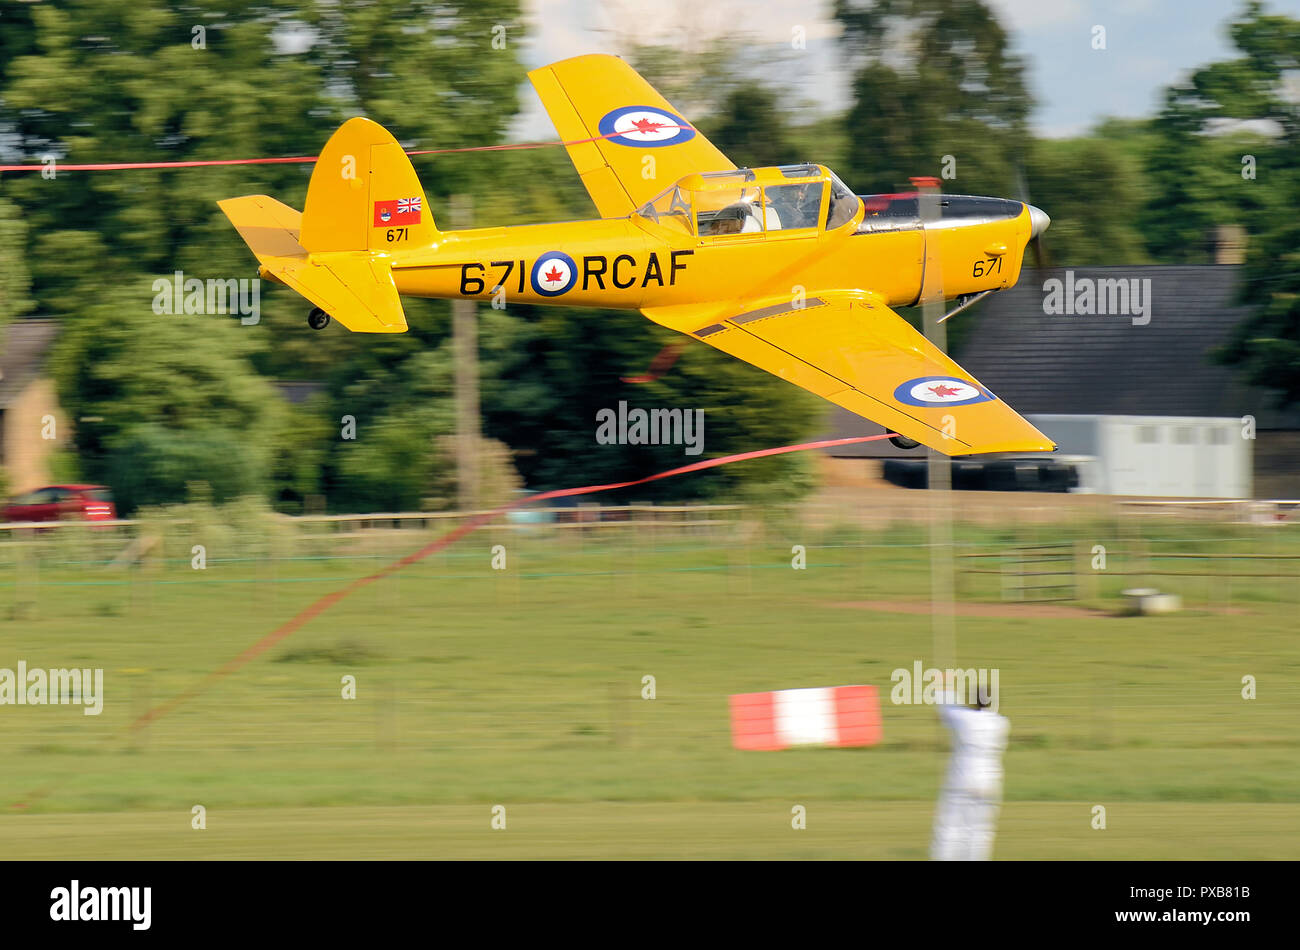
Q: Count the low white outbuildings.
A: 1